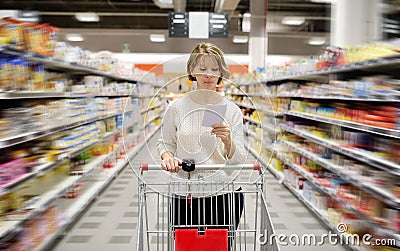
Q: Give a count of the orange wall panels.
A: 2